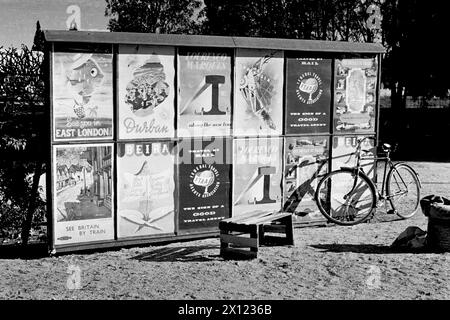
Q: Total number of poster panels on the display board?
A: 12